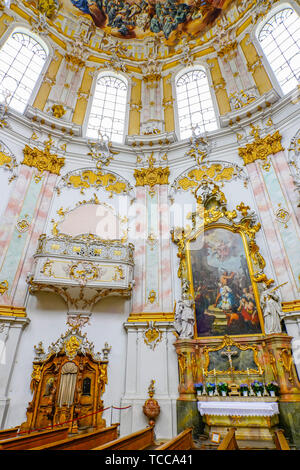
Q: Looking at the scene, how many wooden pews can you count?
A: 7